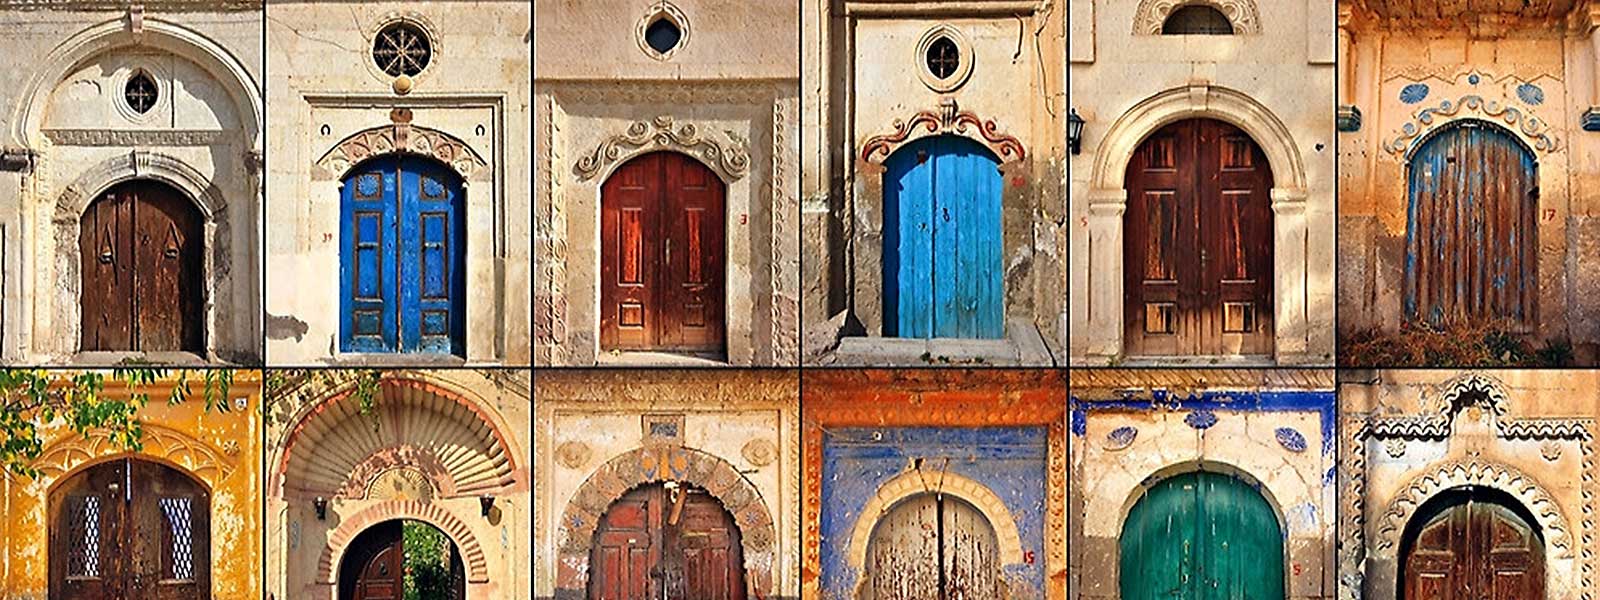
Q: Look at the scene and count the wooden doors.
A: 12